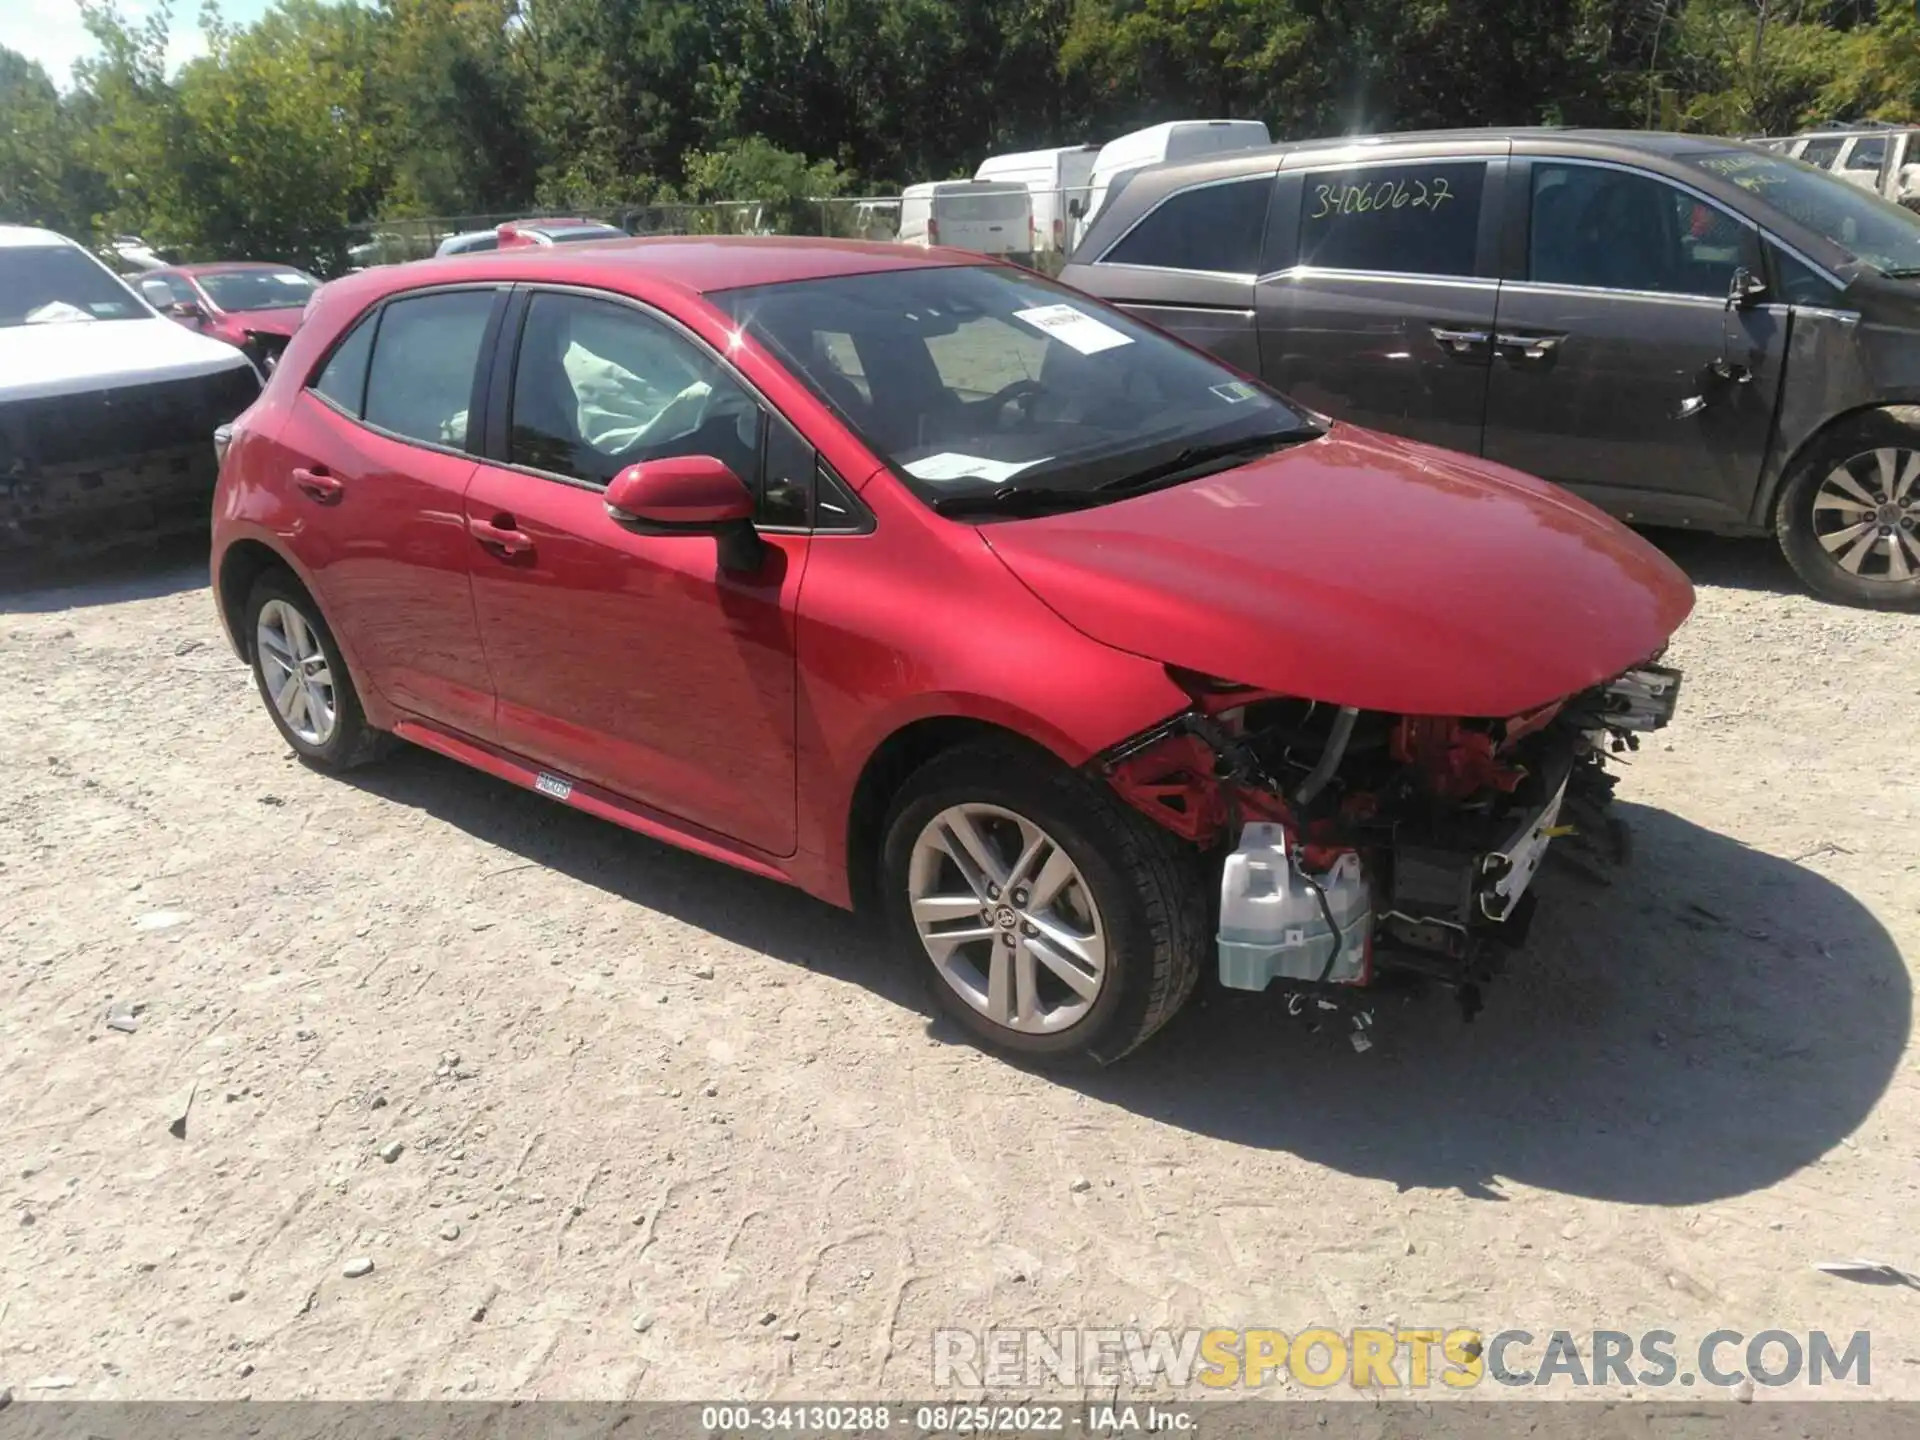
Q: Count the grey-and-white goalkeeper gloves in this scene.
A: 0